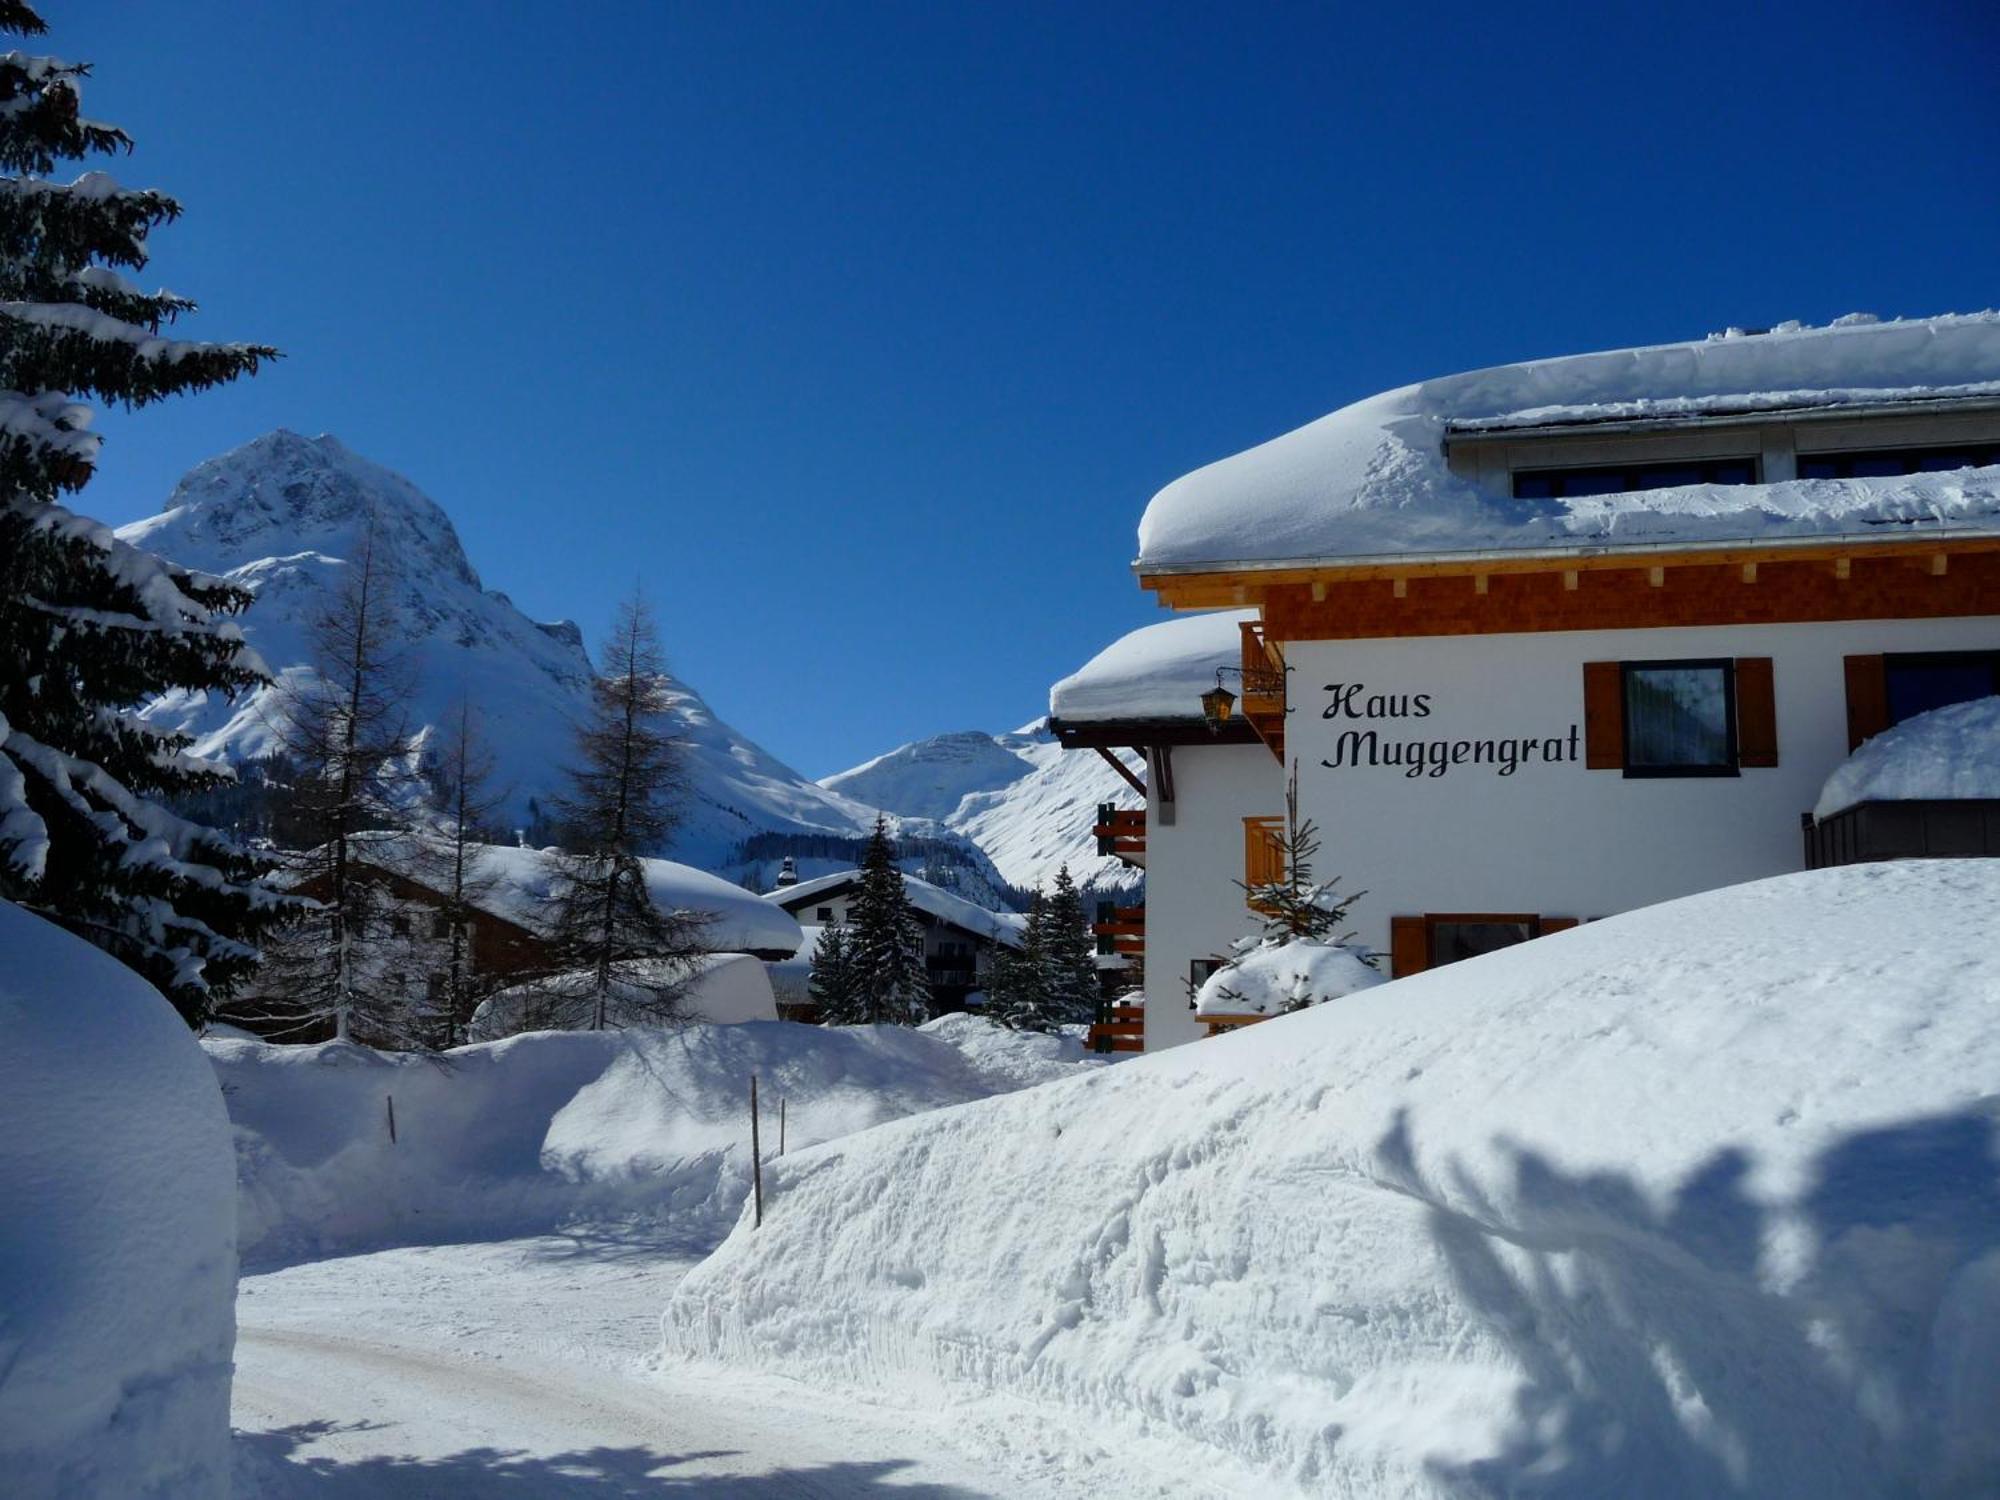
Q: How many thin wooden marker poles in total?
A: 3